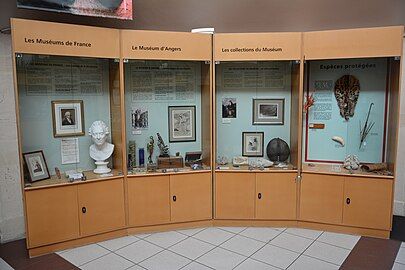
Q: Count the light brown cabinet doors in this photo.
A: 8